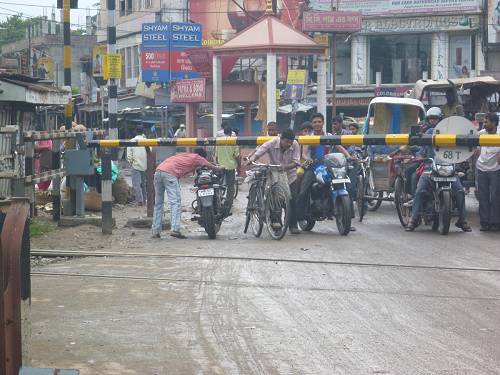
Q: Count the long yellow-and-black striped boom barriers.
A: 1